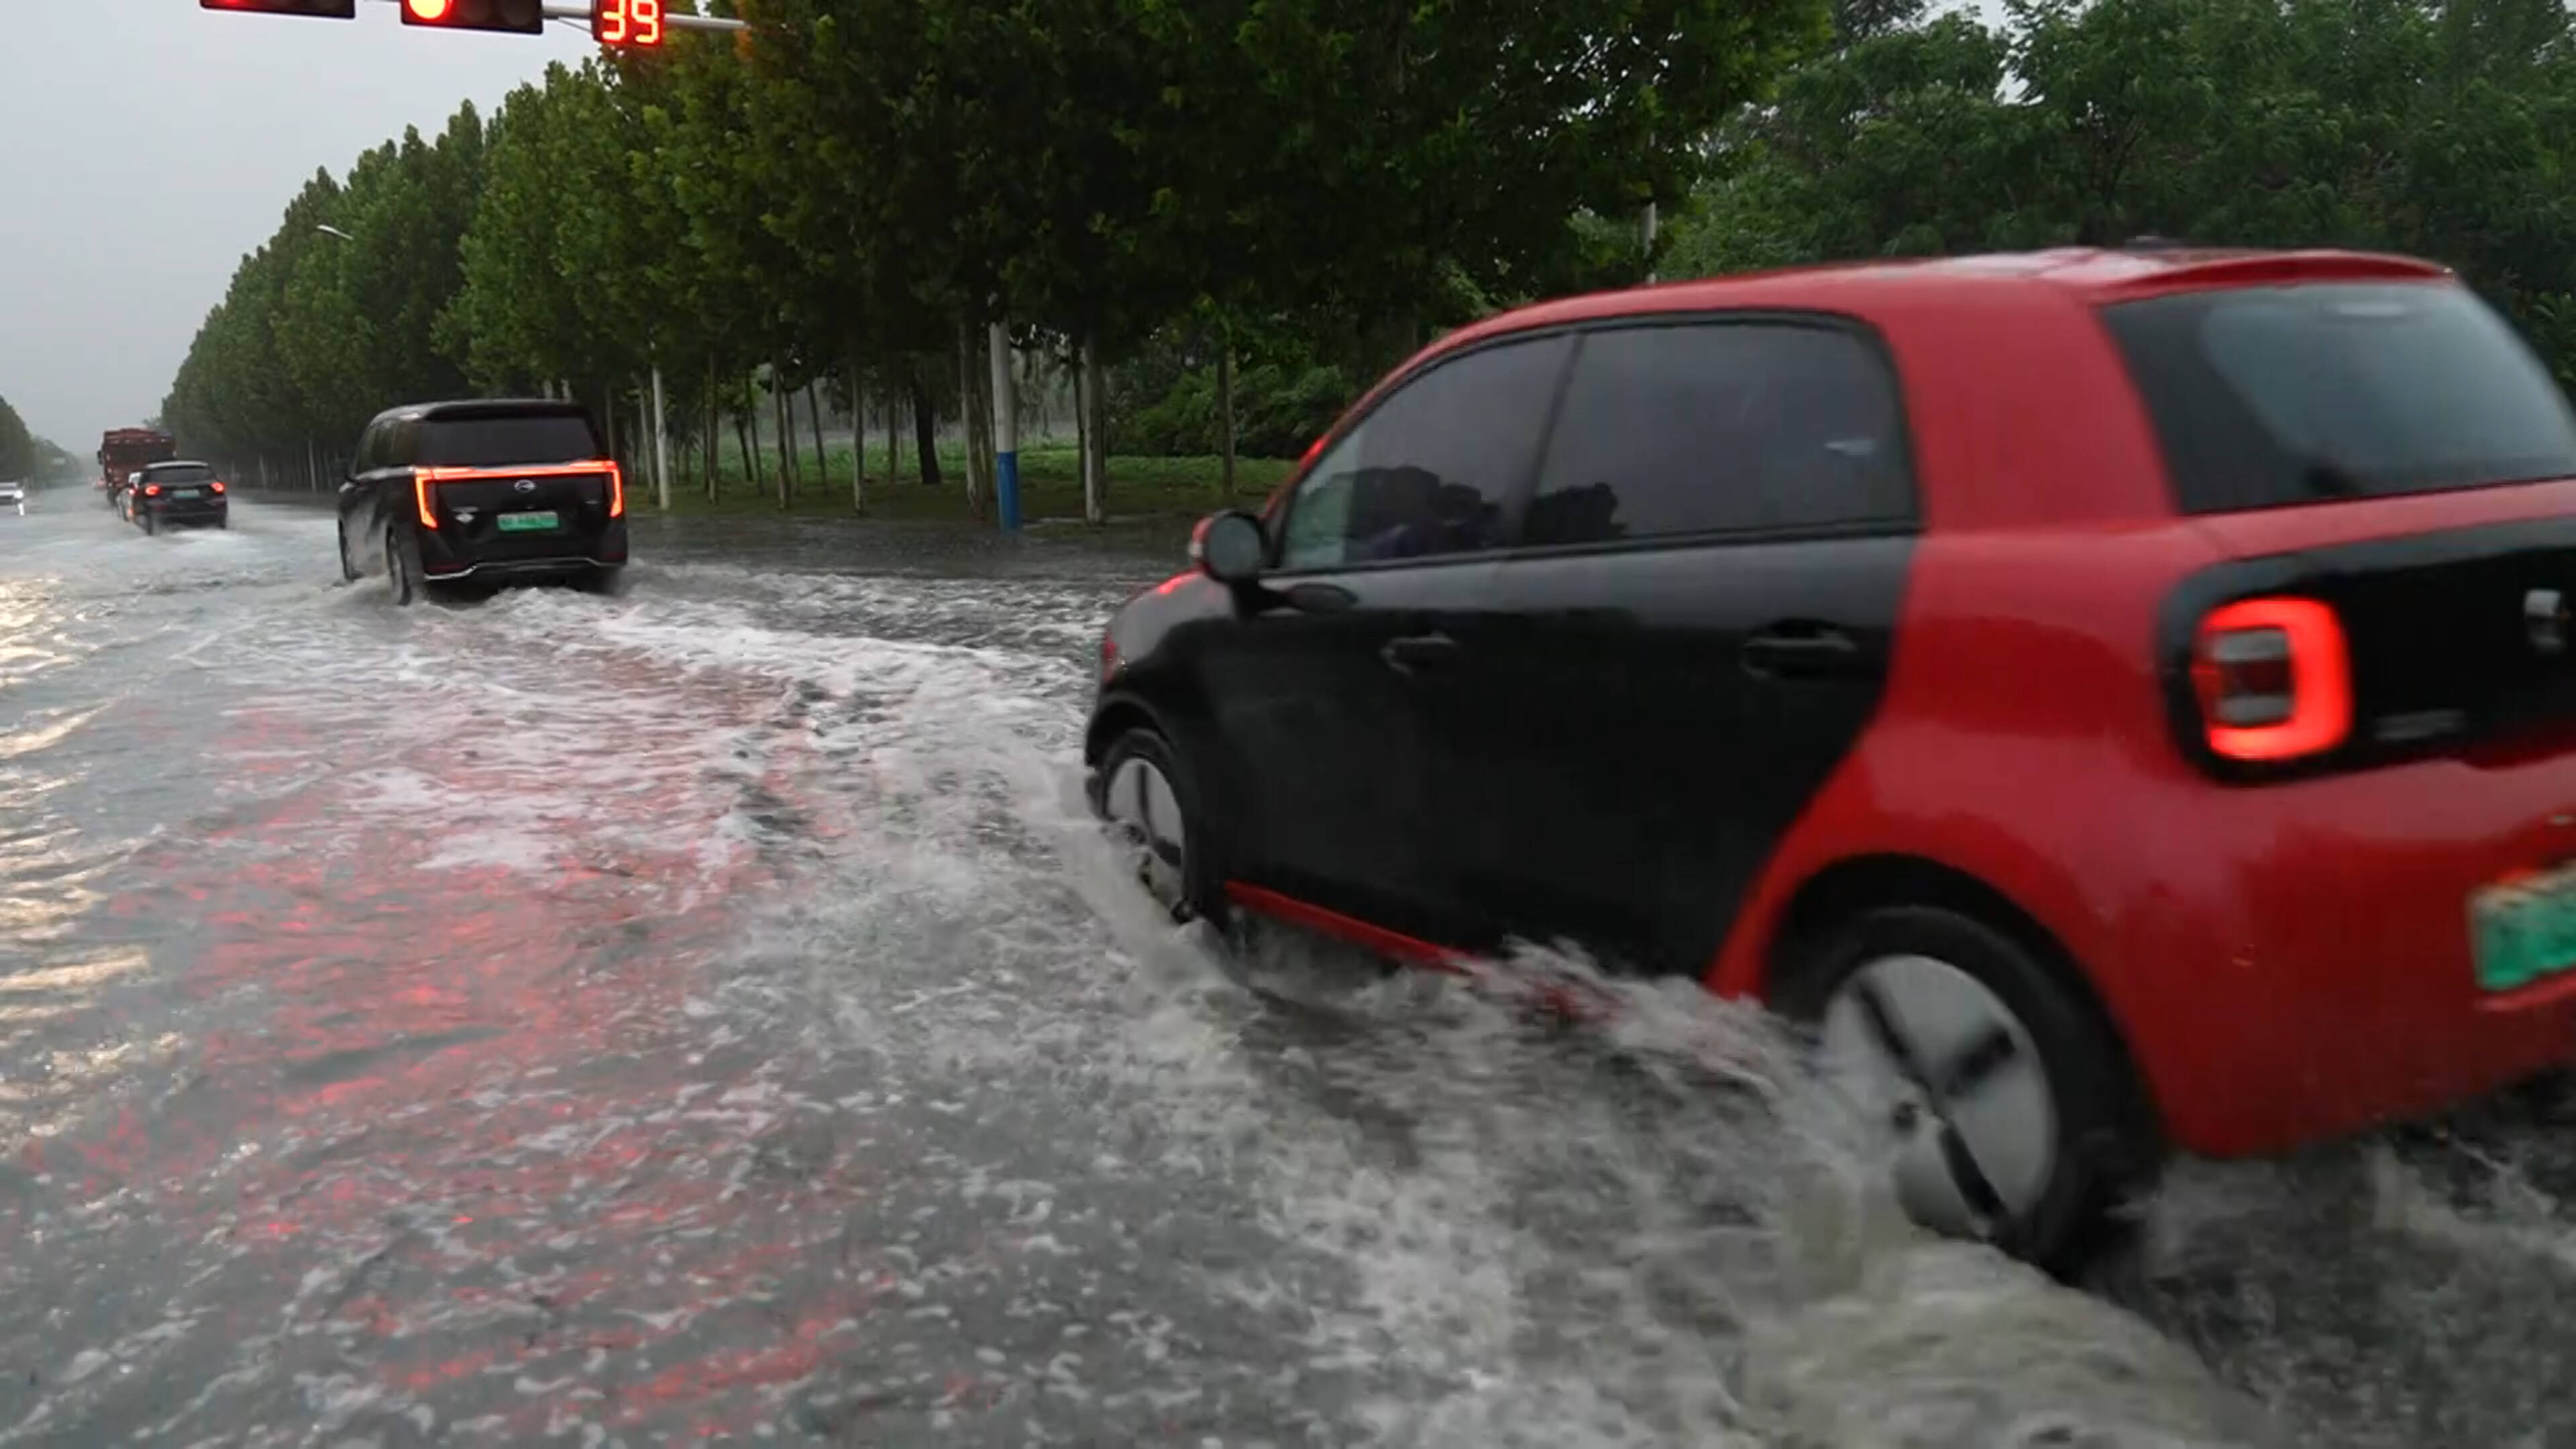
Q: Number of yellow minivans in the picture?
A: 0